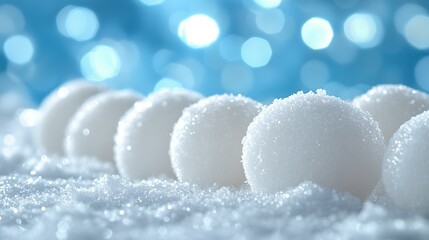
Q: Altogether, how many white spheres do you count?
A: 7